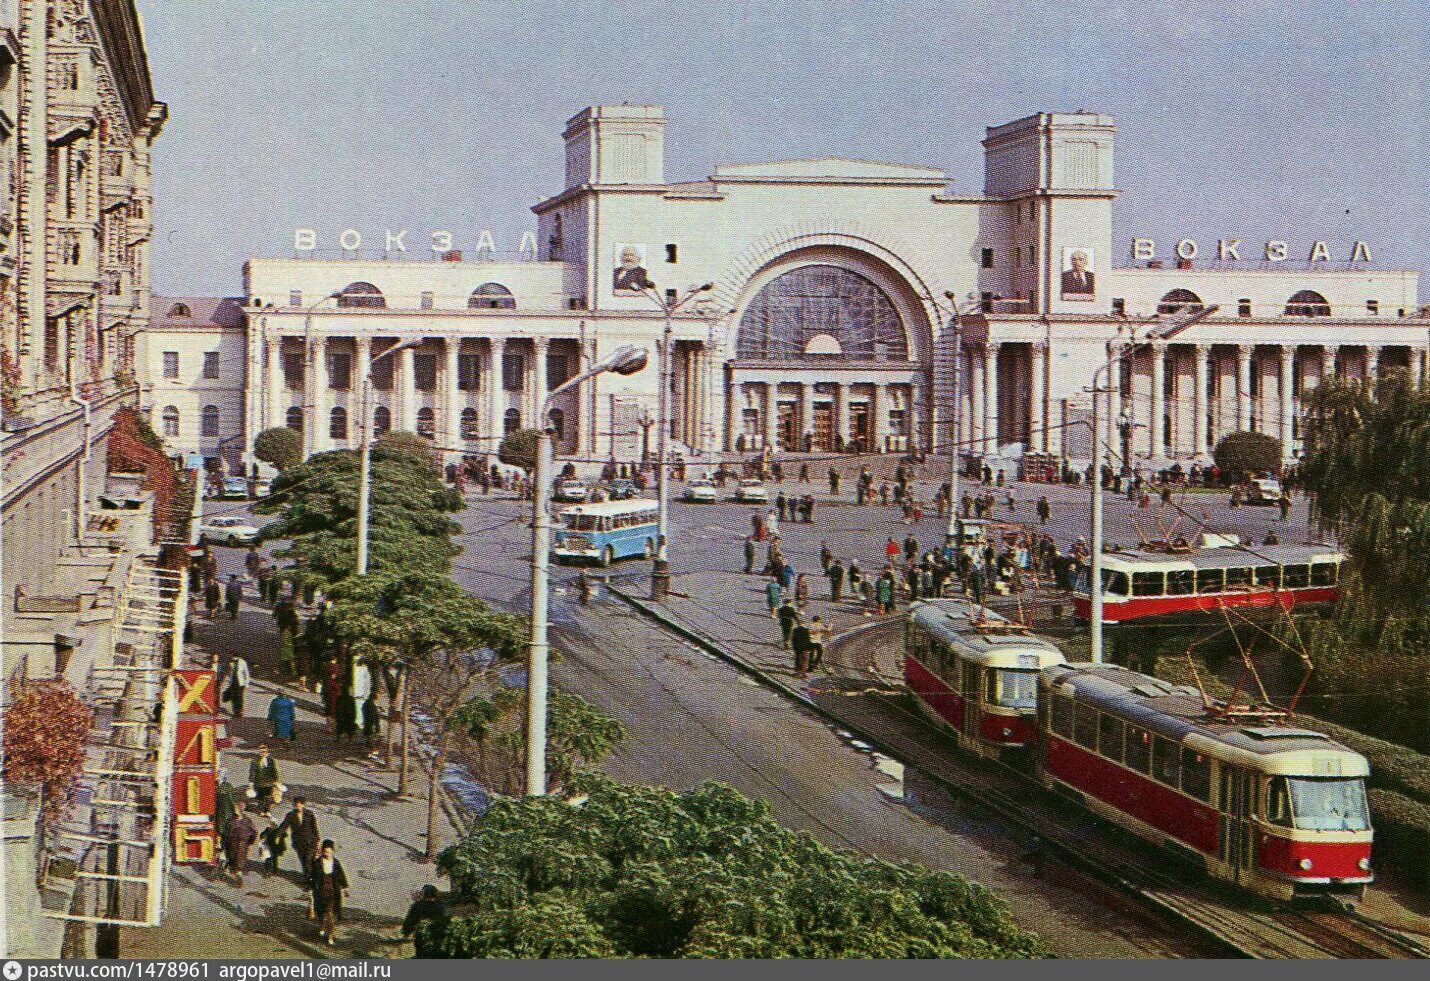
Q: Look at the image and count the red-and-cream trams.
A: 3